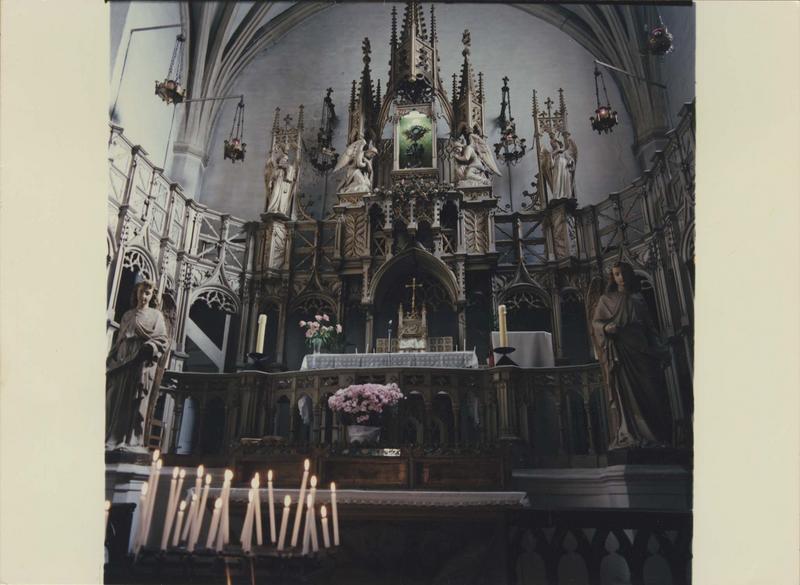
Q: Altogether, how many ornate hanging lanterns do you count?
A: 6